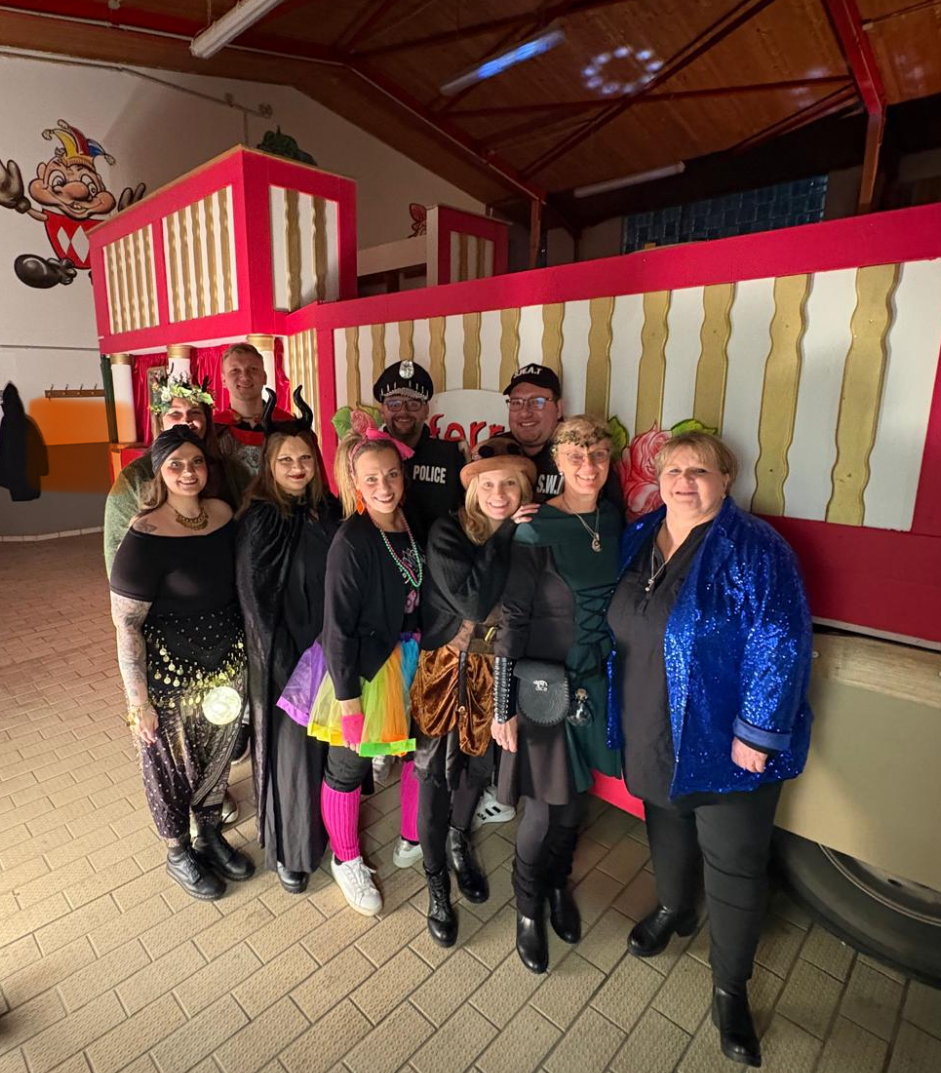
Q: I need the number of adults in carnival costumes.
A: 10